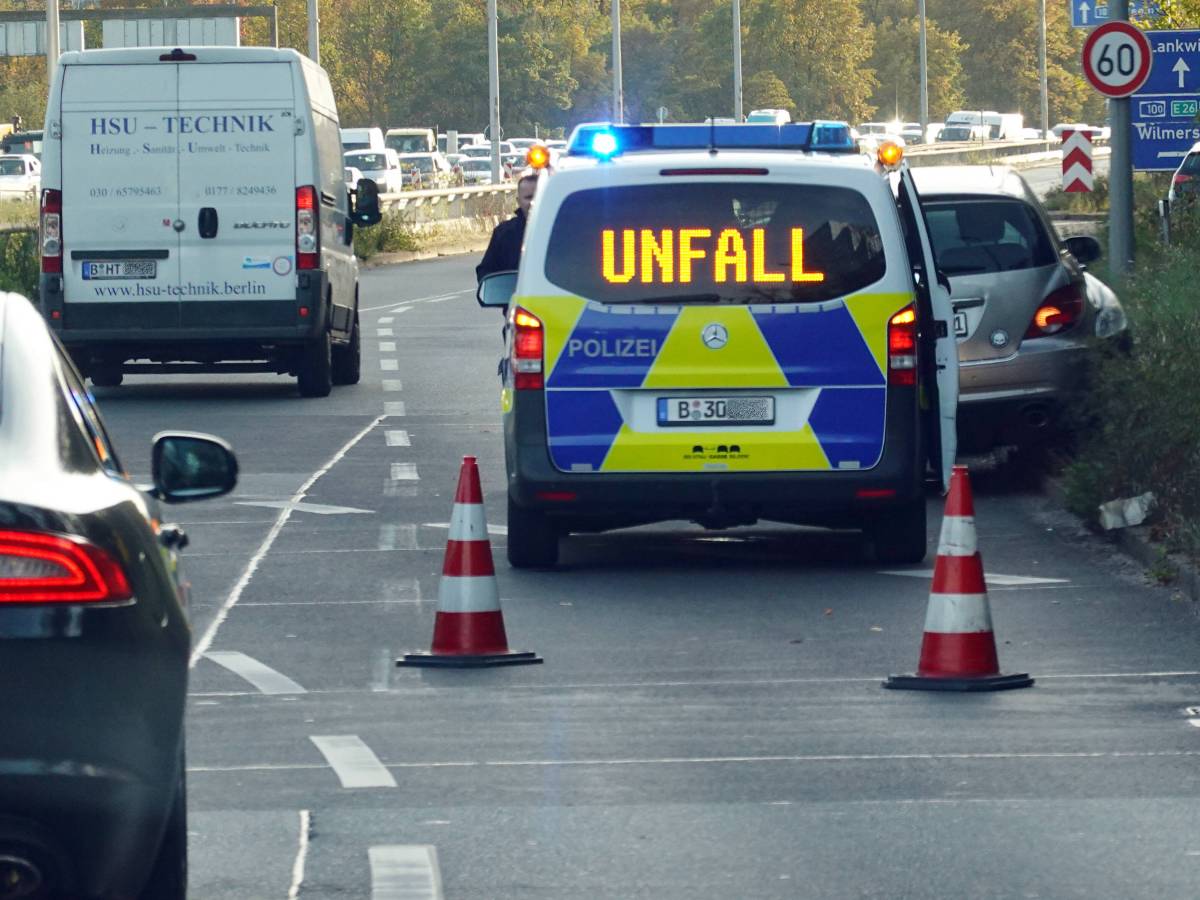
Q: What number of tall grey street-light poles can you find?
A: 7